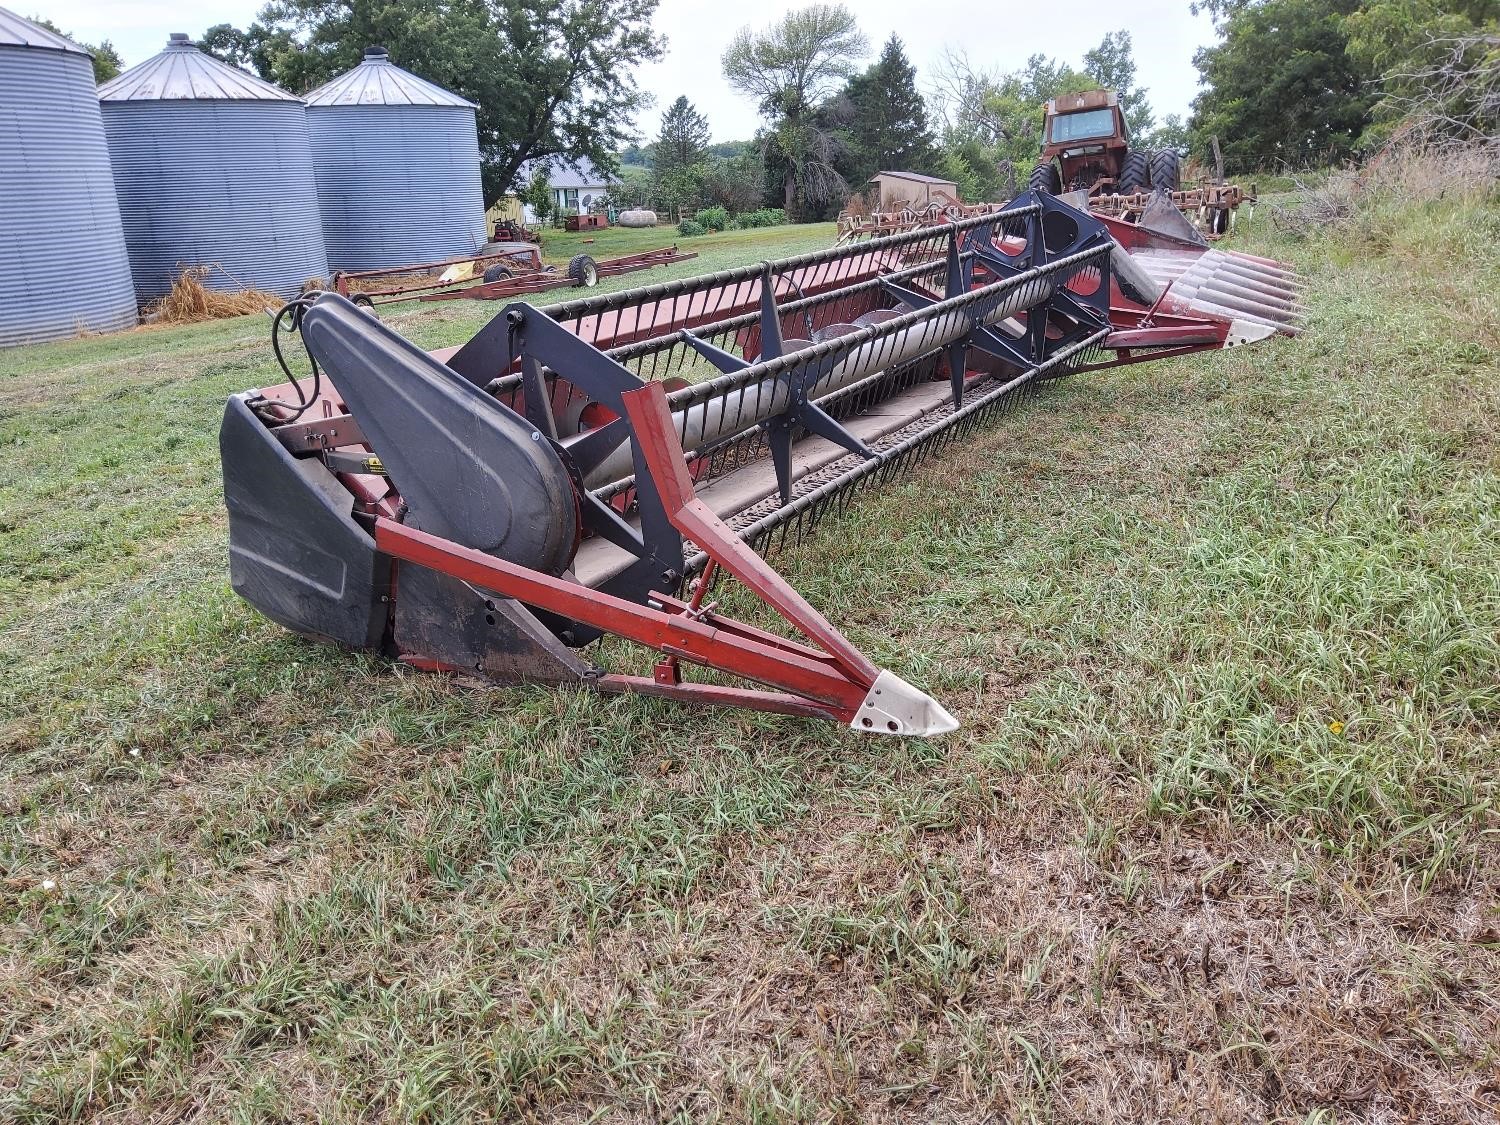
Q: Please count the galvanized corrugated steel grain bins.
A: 3